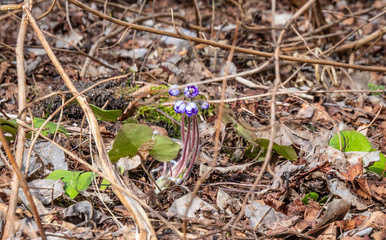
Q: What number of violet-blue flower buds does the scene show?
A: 5